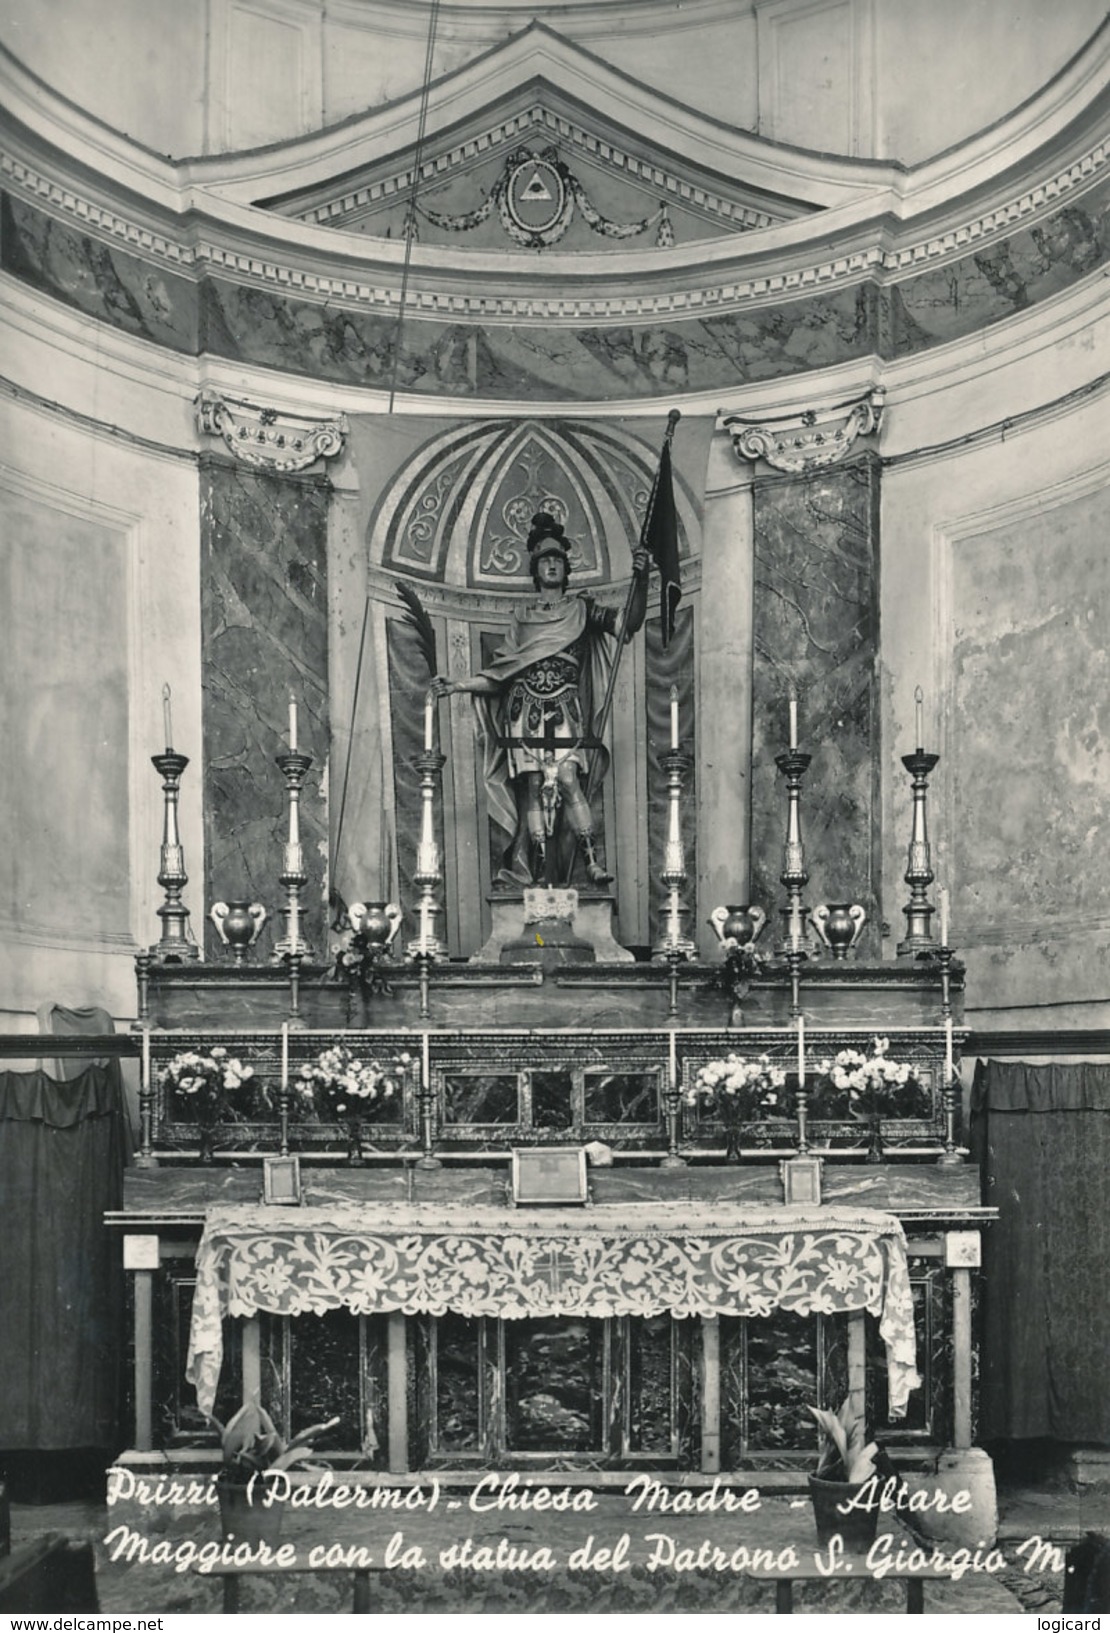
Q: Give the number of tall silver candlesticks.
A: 6